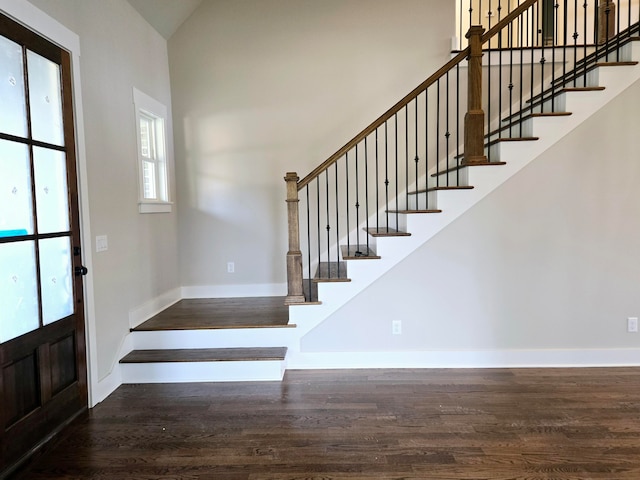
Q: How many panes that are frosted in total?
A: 6